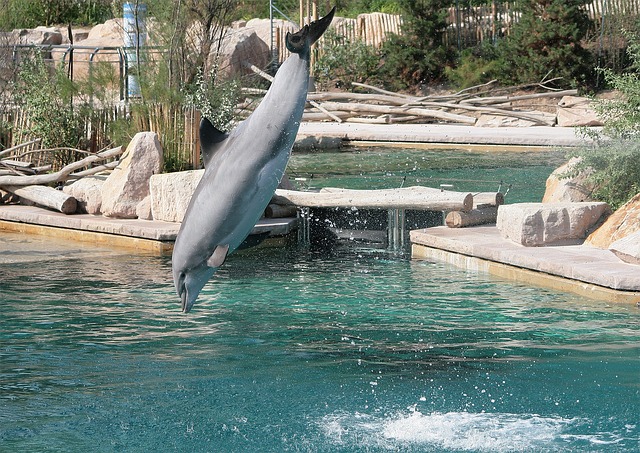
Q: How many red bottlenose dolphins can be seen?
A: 0